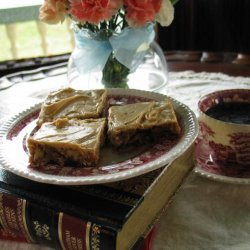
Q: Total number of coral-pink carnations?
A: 2